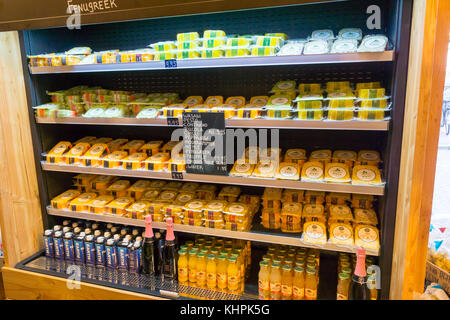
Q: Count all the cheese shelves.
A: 4